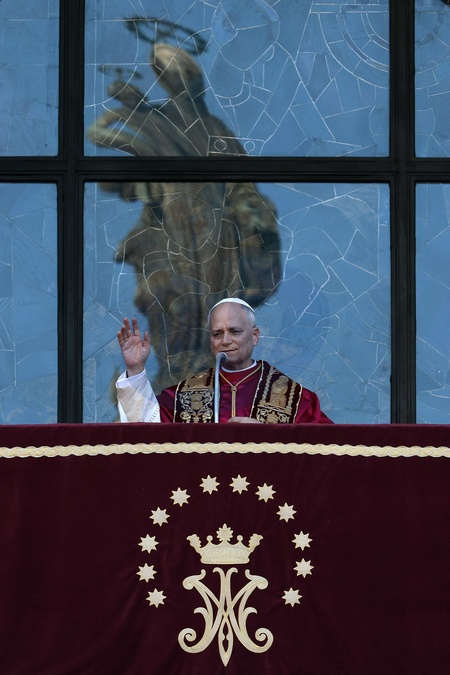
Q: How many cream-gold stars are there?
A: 12